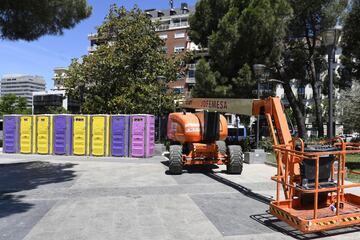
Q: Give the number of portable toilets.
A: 8